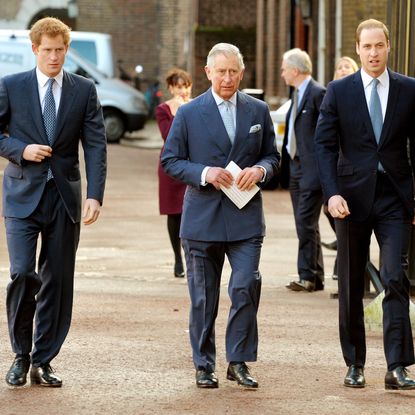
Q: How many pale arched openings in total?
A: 1